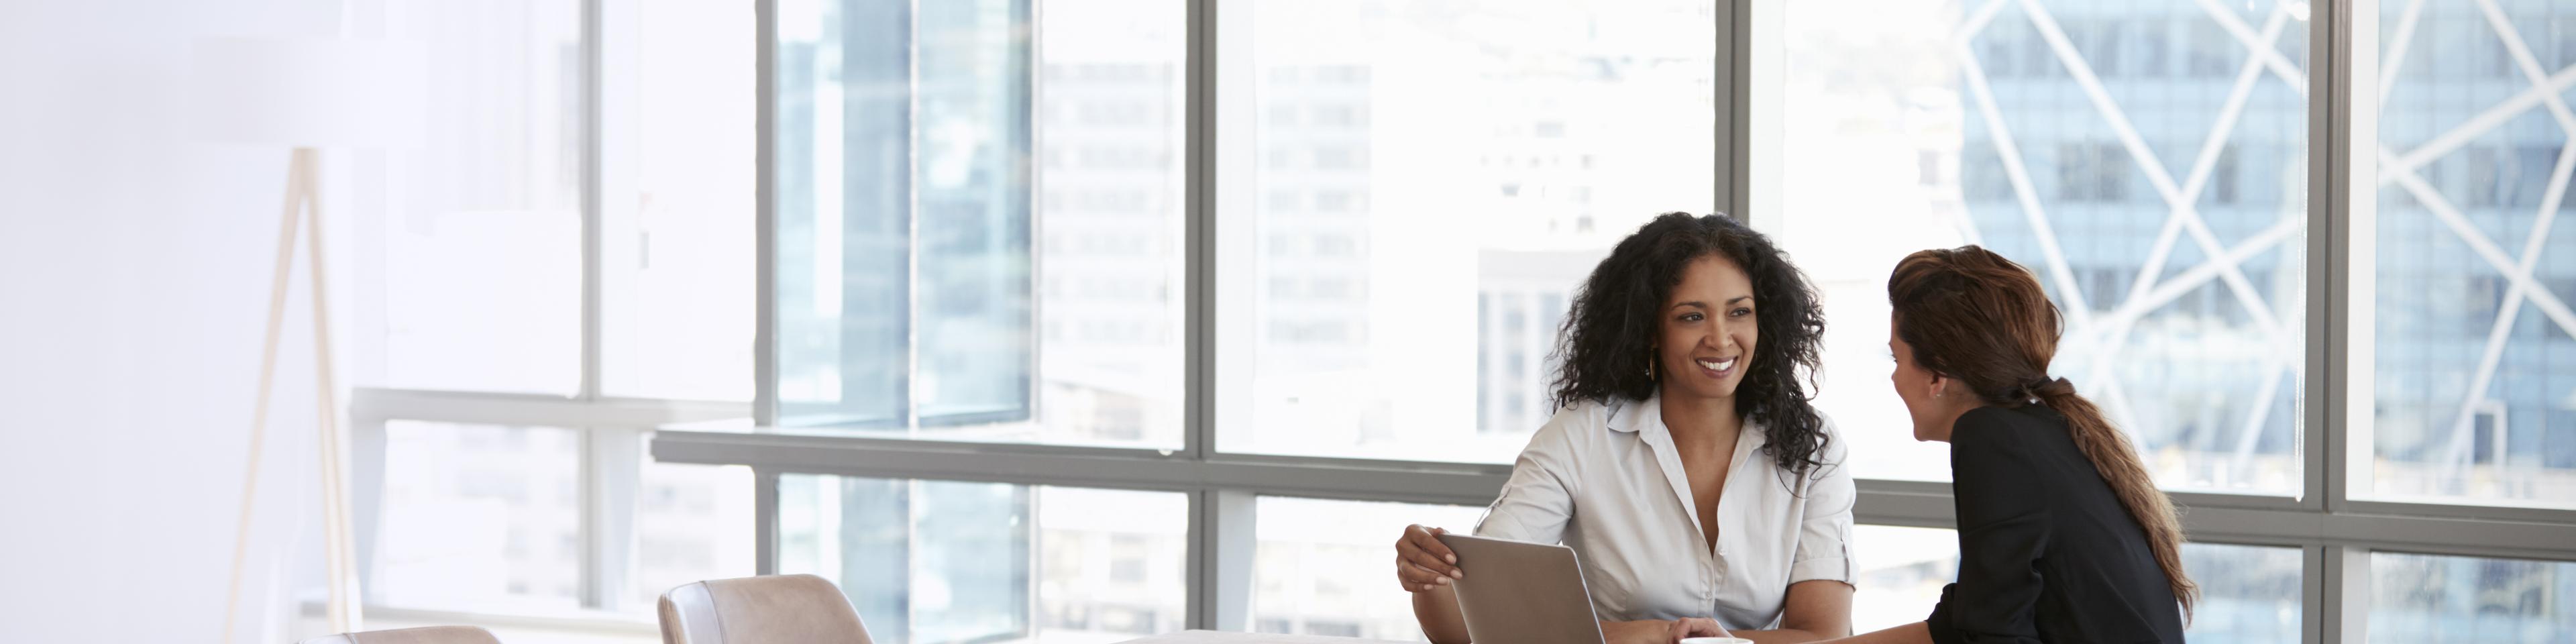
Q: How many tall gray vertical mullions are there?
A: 5